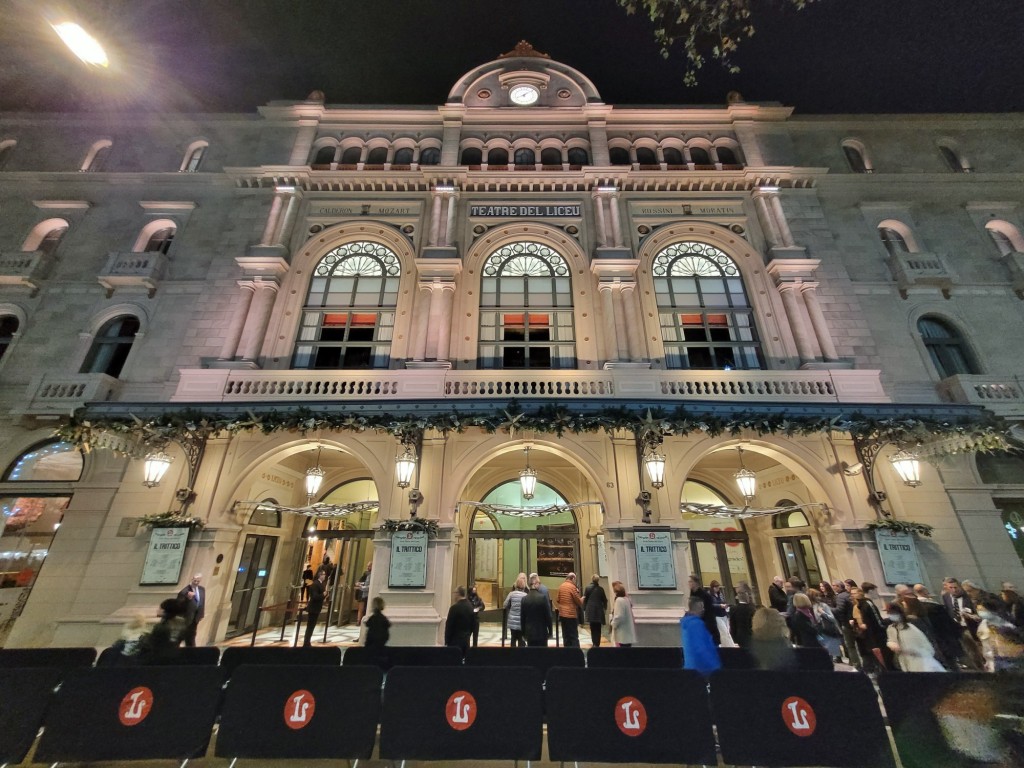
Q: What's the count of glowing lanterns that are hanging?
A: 7